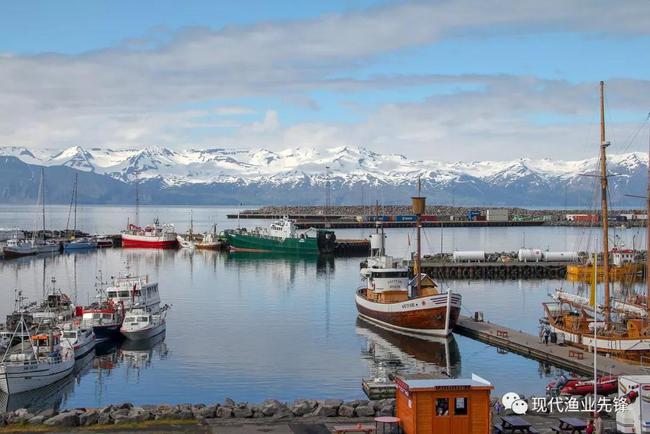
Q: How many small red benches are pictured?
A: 2